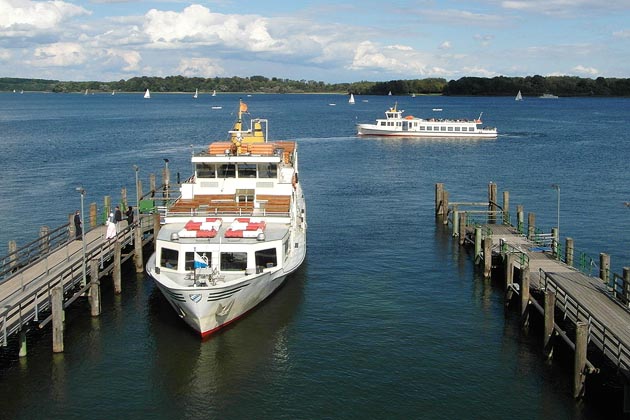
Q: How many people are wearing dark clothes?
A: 3